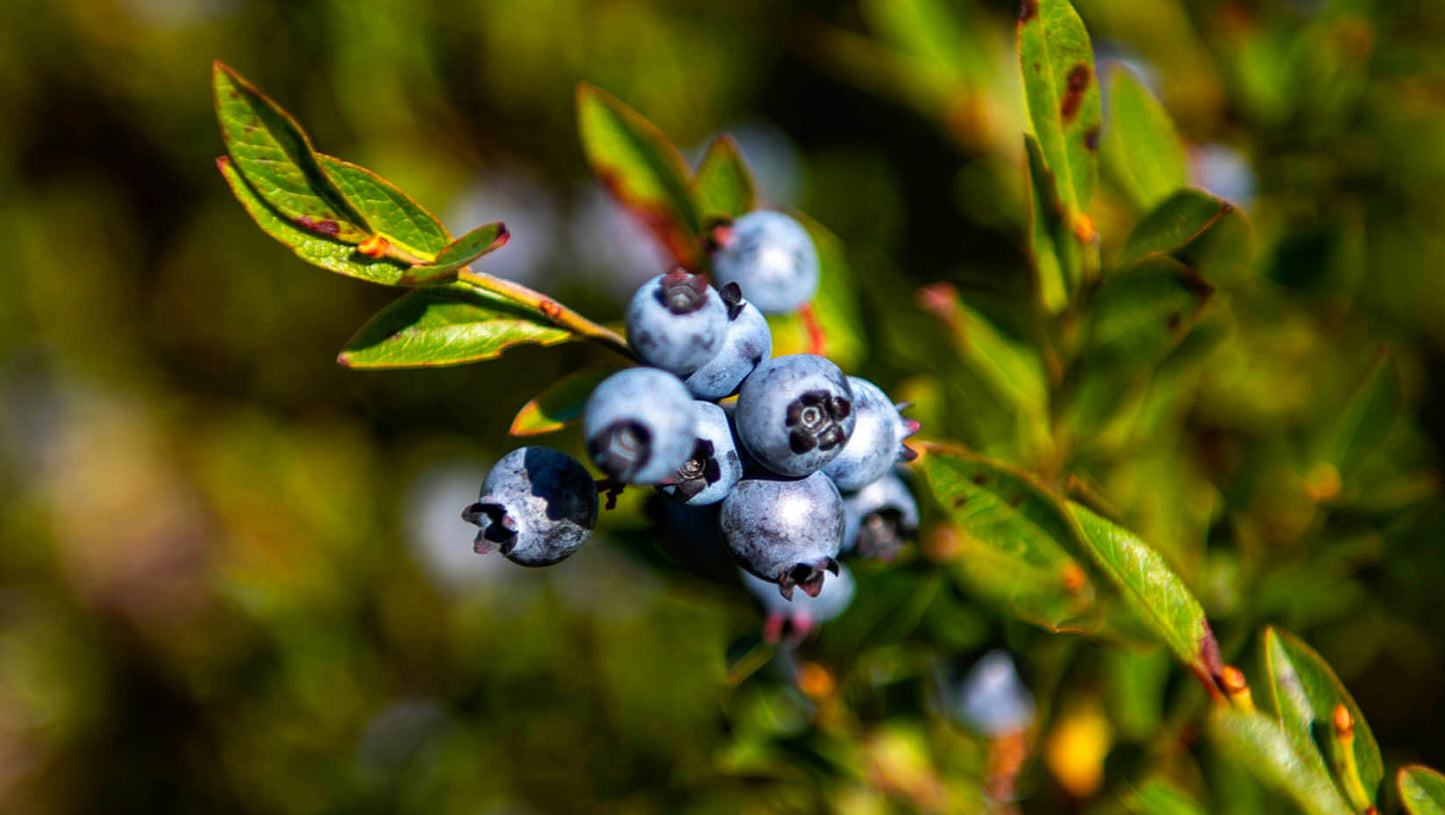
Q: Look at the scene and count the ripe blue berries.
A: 11